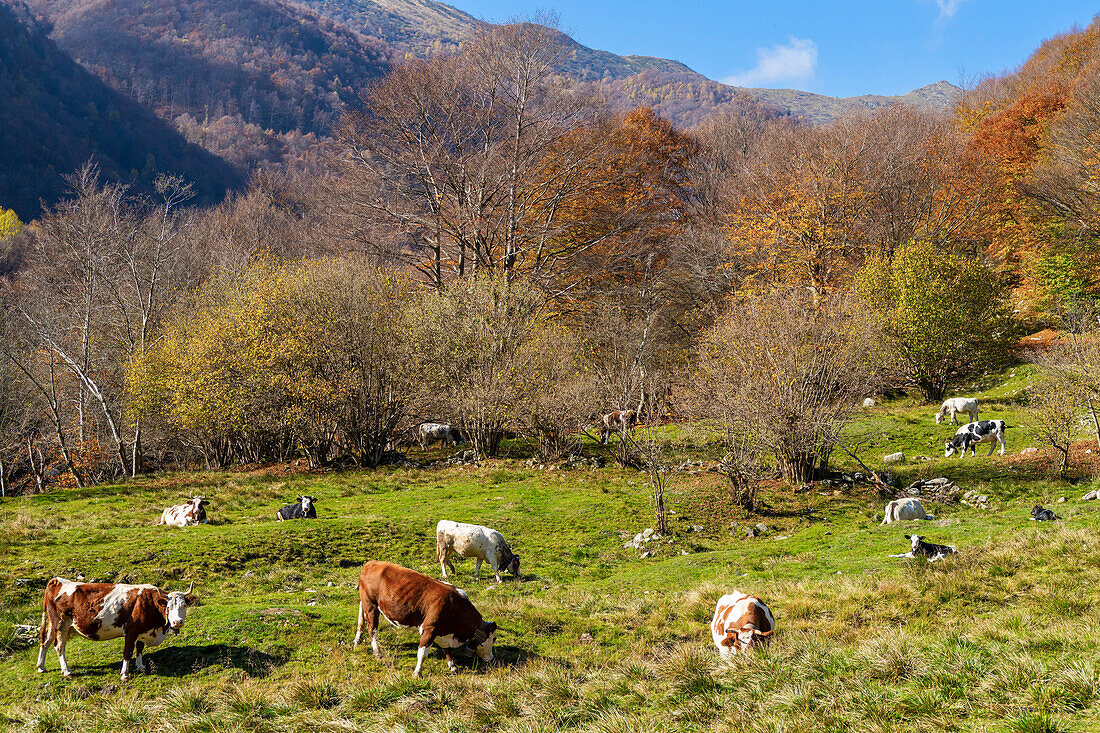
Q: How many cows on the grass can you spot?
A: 13